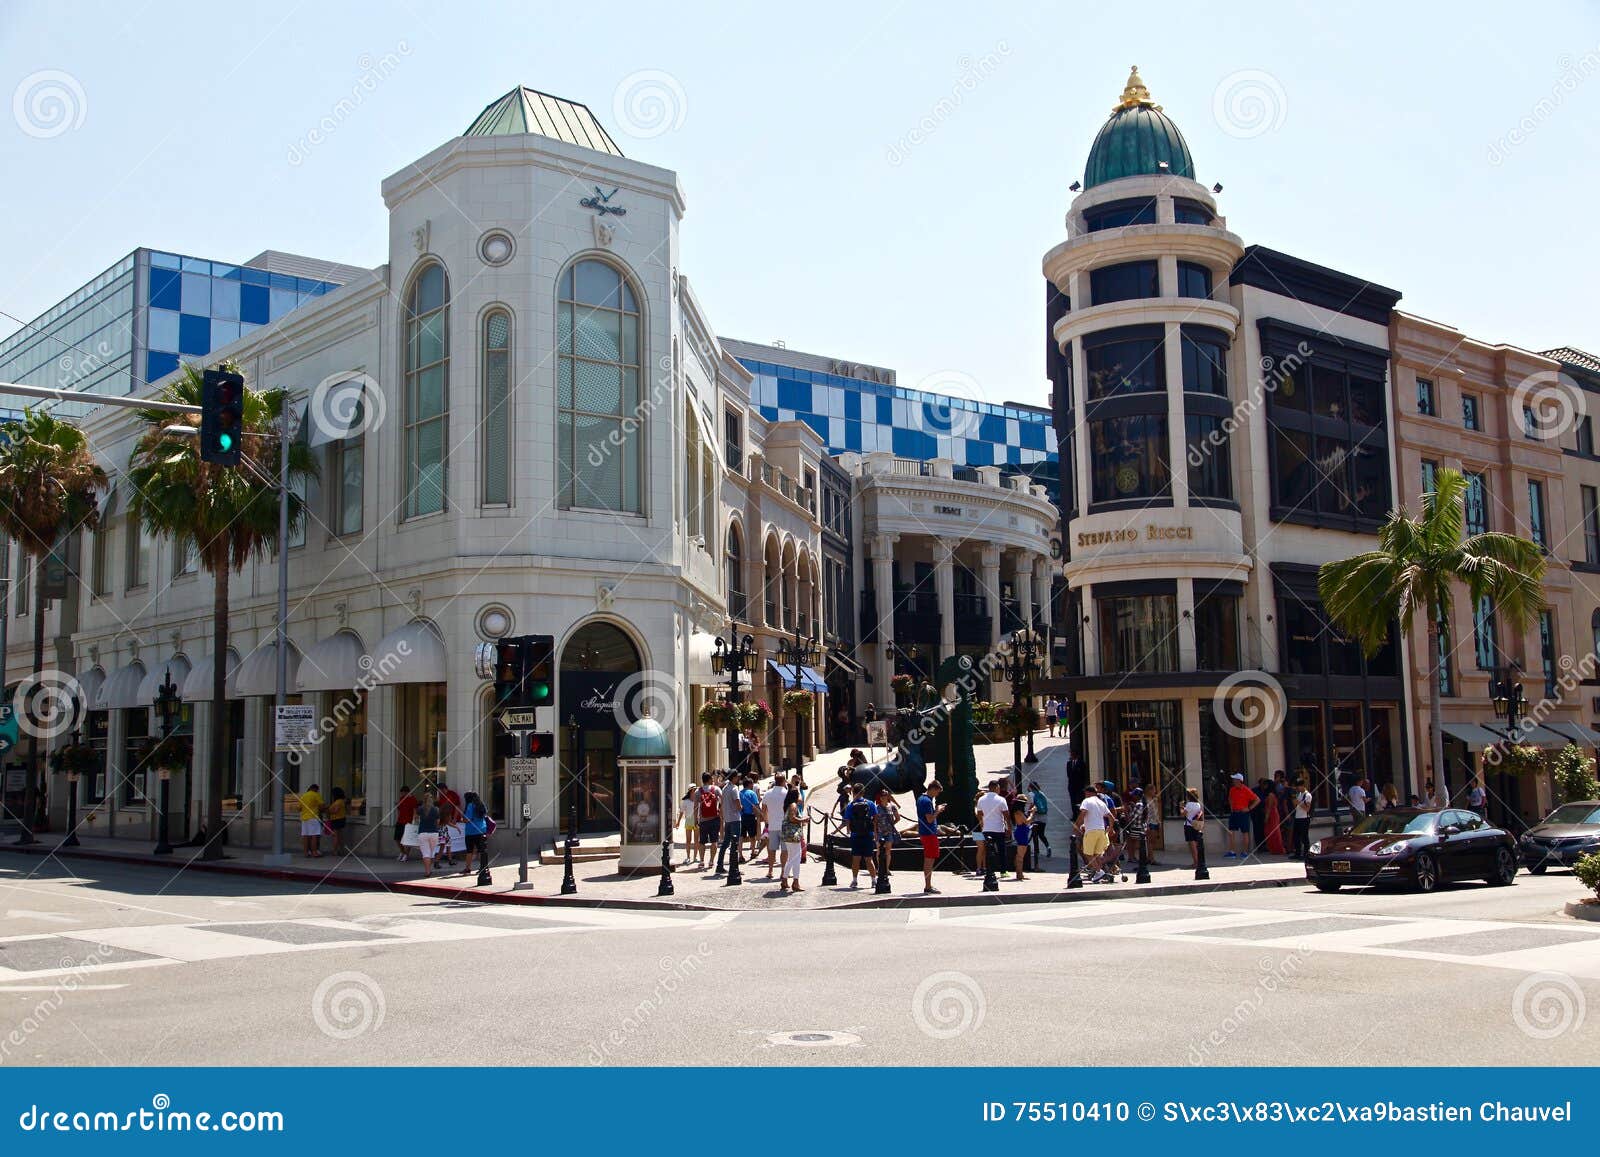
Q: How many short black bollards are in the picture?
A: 10